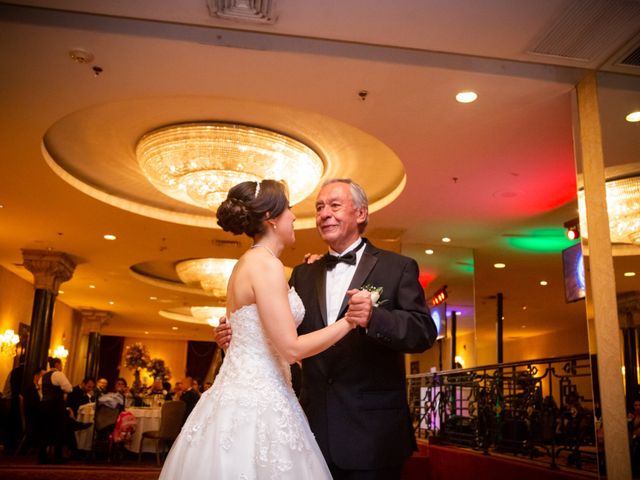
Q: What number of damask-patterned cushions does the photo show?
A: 0